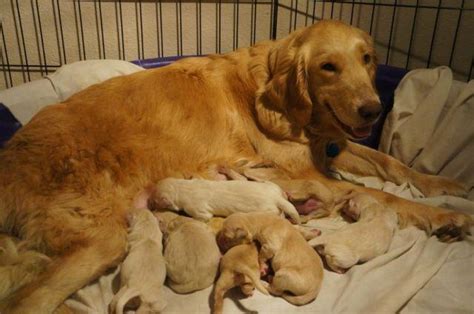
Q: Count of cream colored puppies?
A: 4